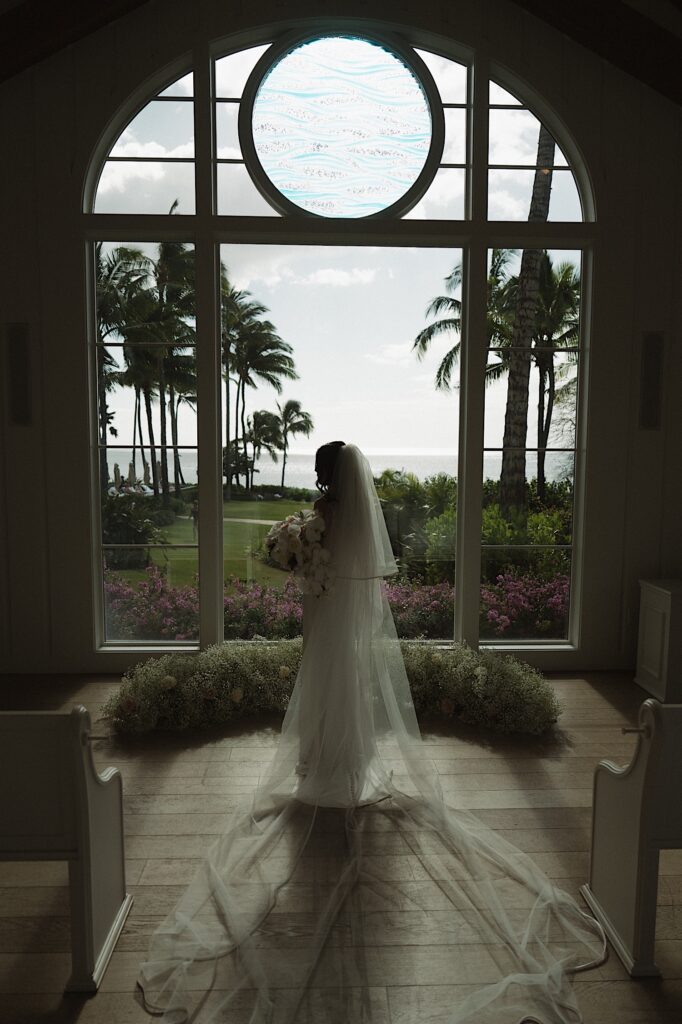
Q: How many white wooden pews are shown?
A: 2